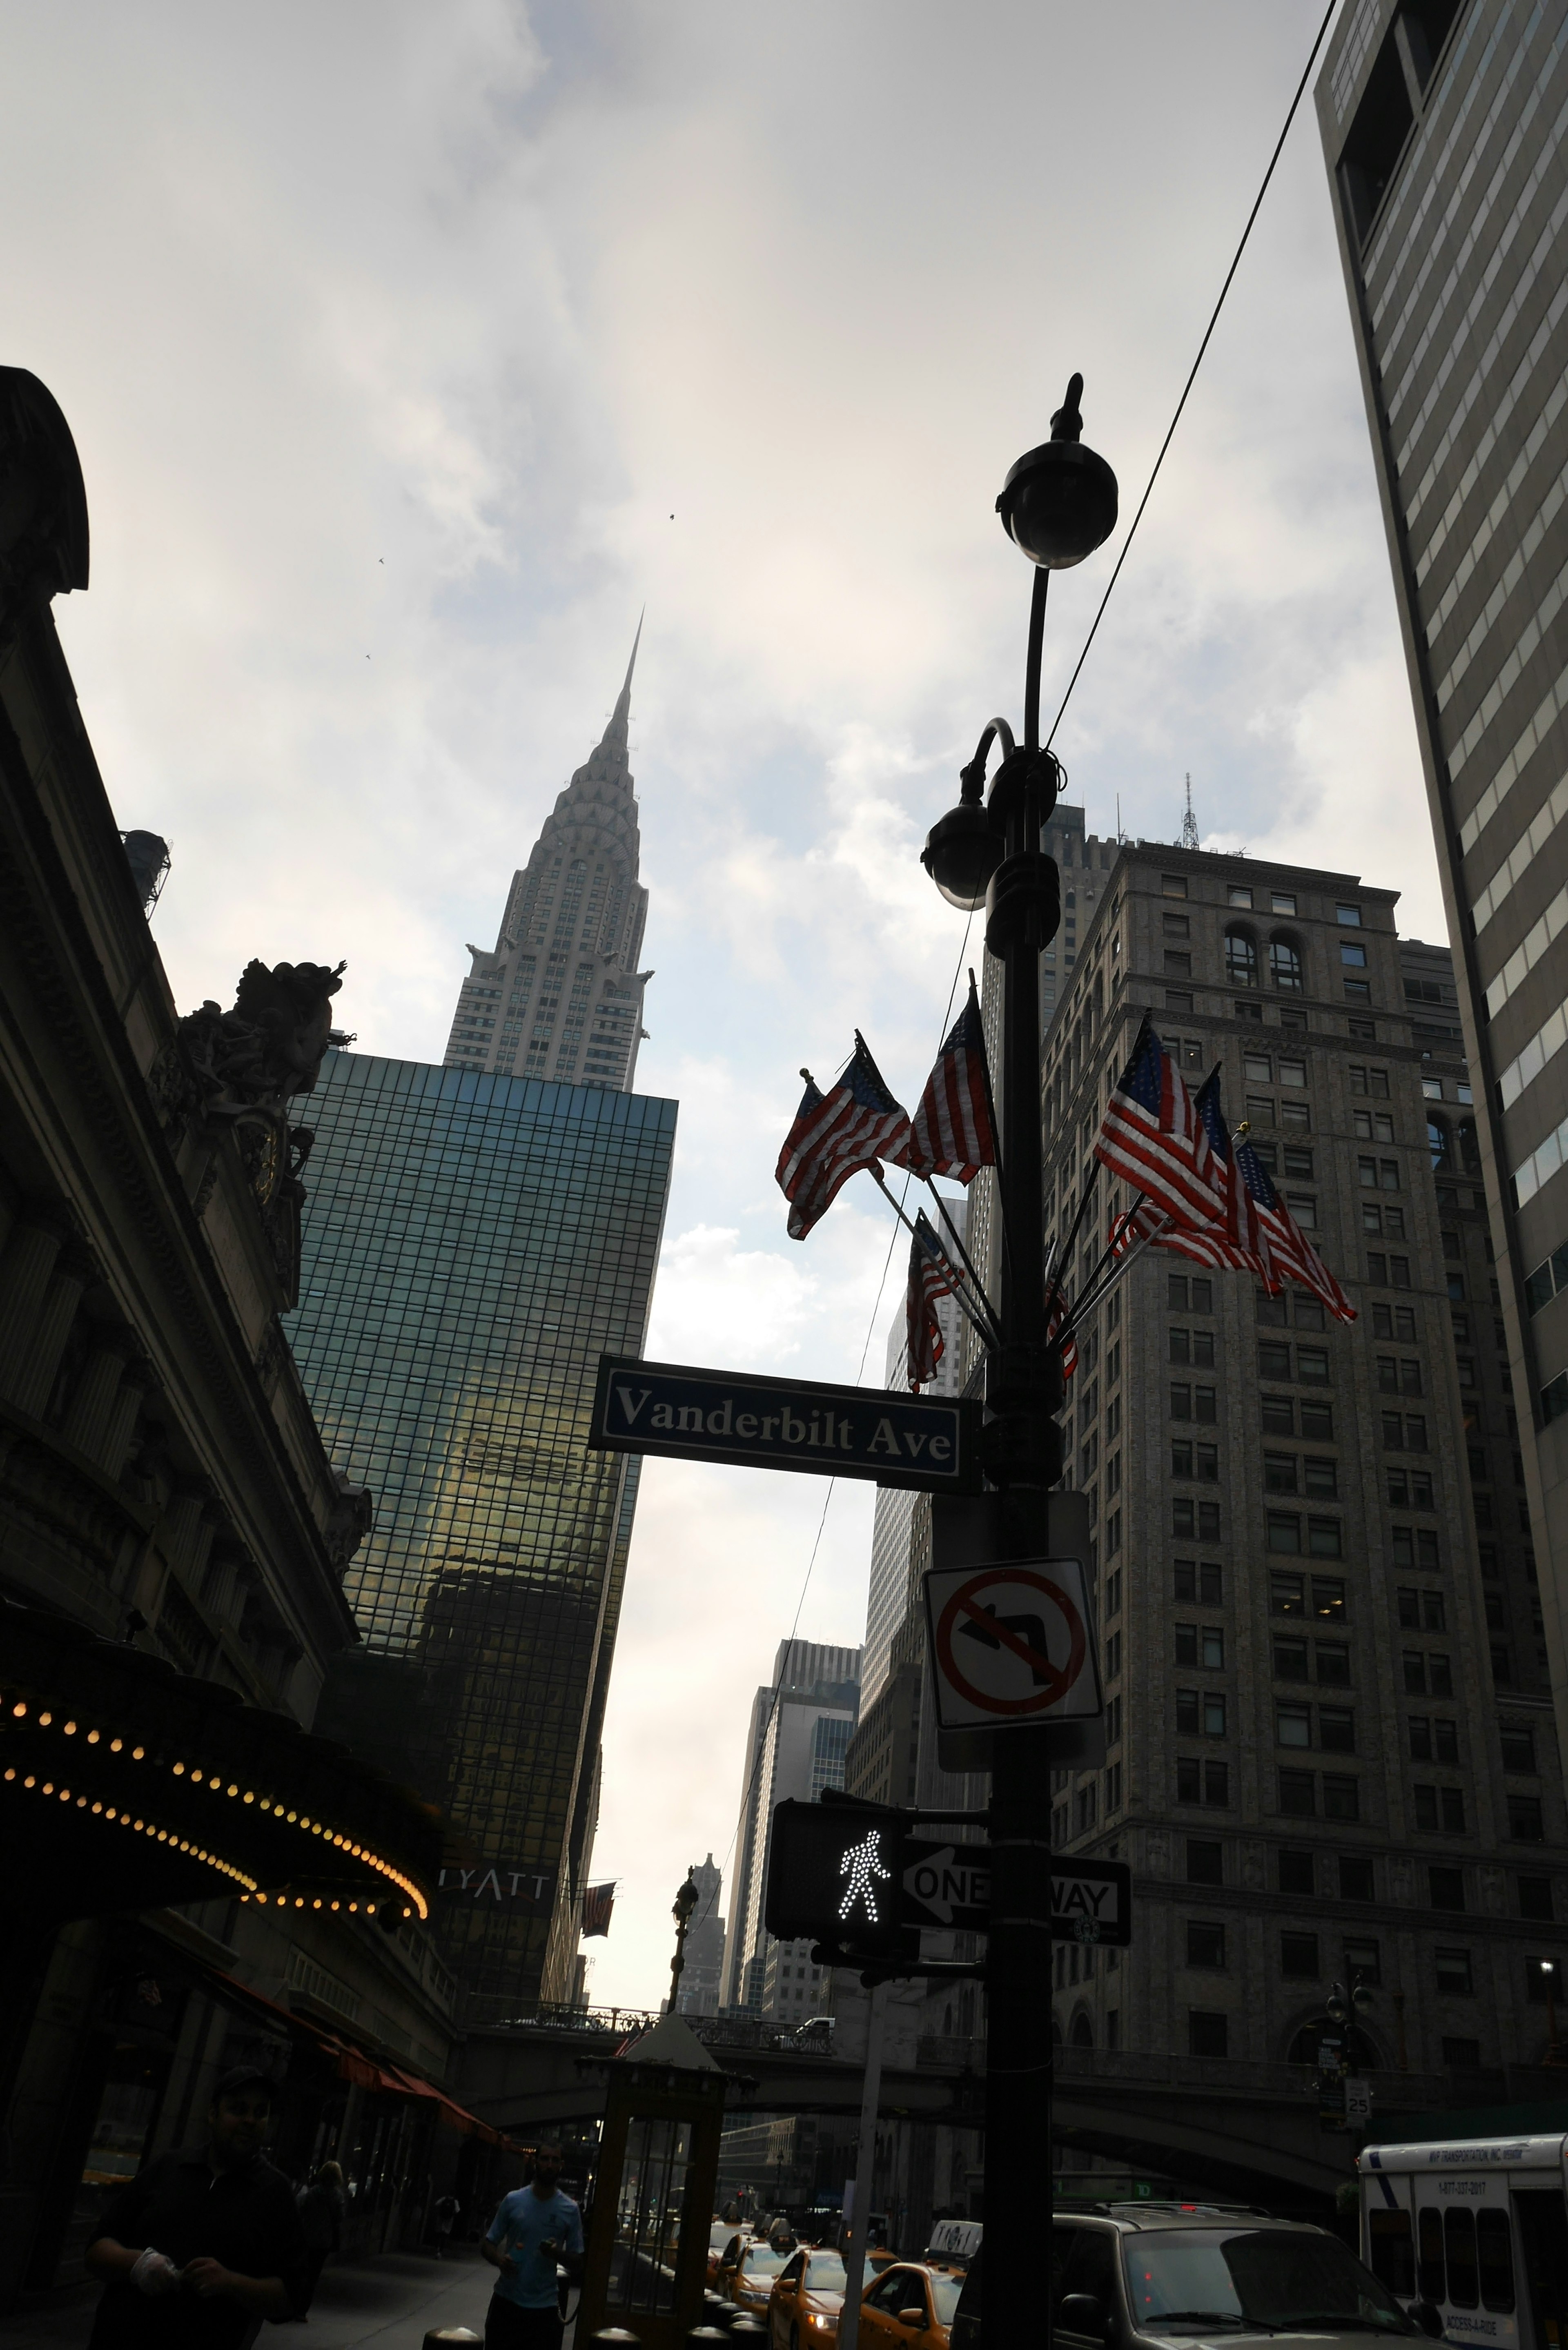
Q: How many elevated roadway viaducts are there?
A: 1